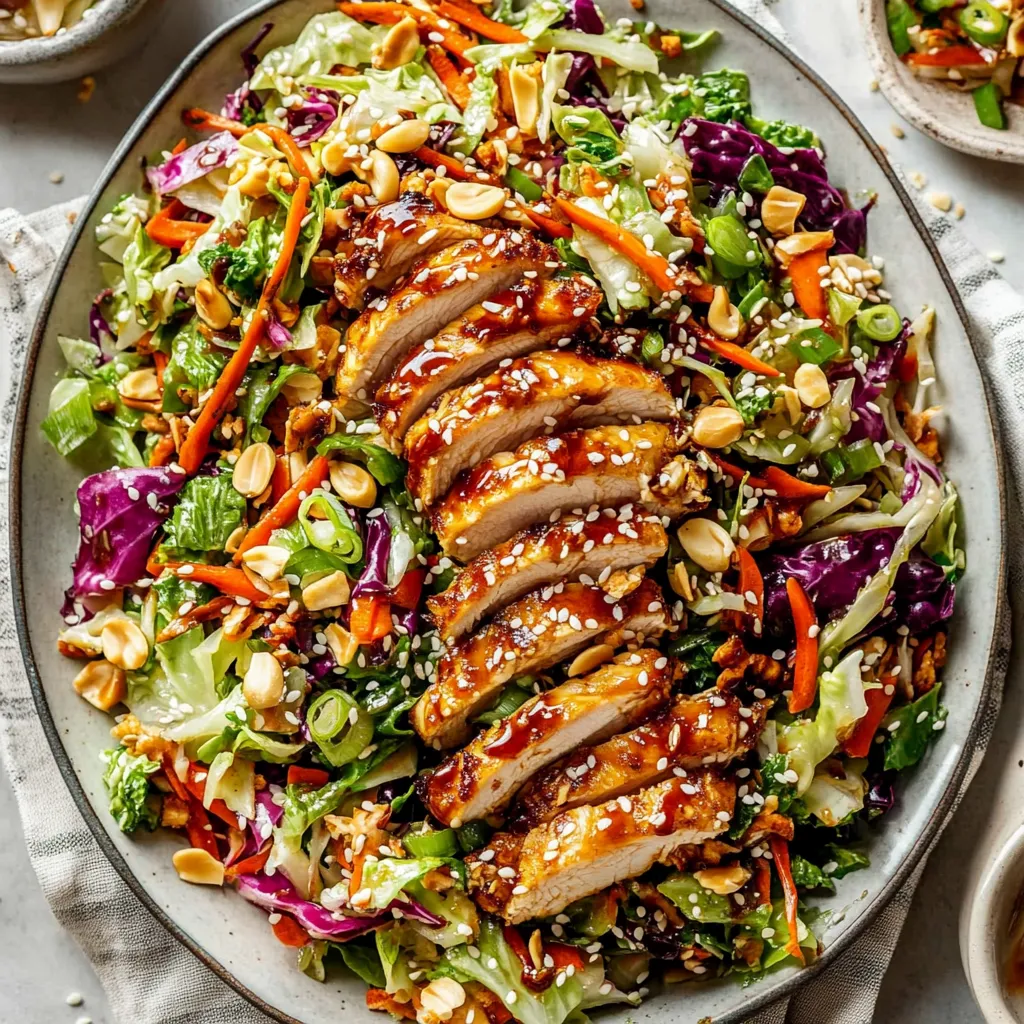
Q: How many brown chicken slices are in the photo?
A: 10